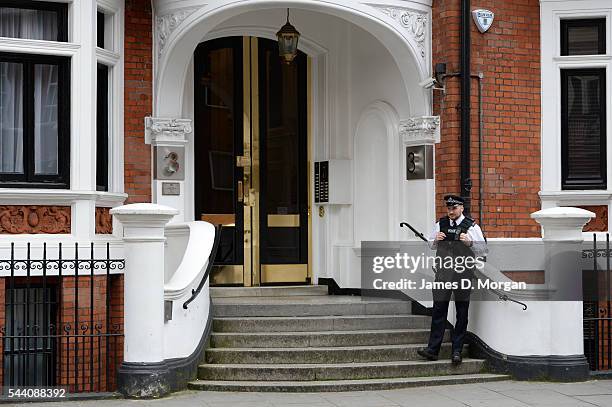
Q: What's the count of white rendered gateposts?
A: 2